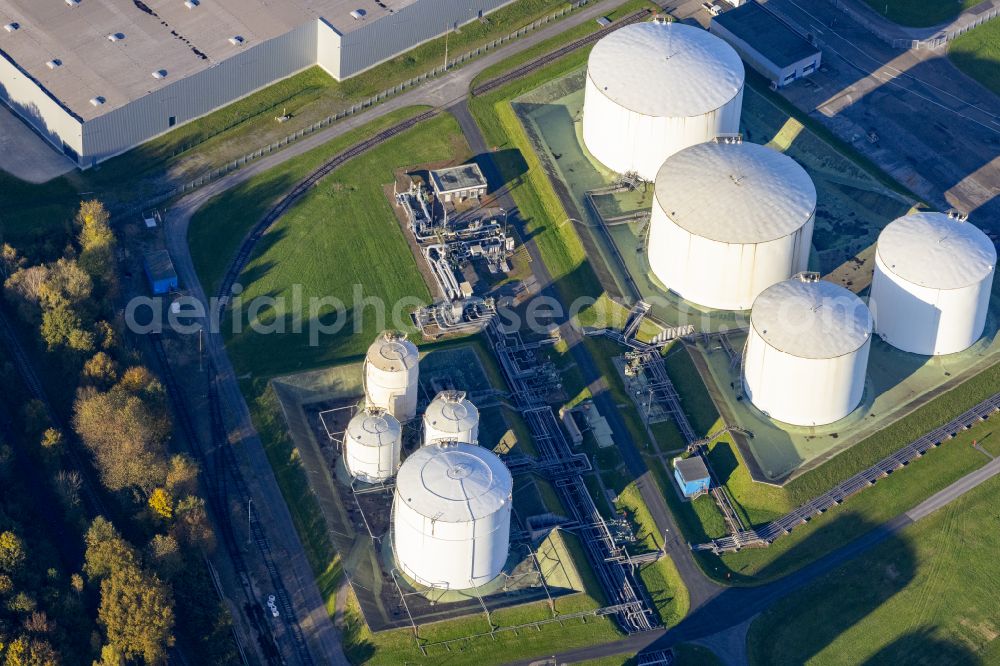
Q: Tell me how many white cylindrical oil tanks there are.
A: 8